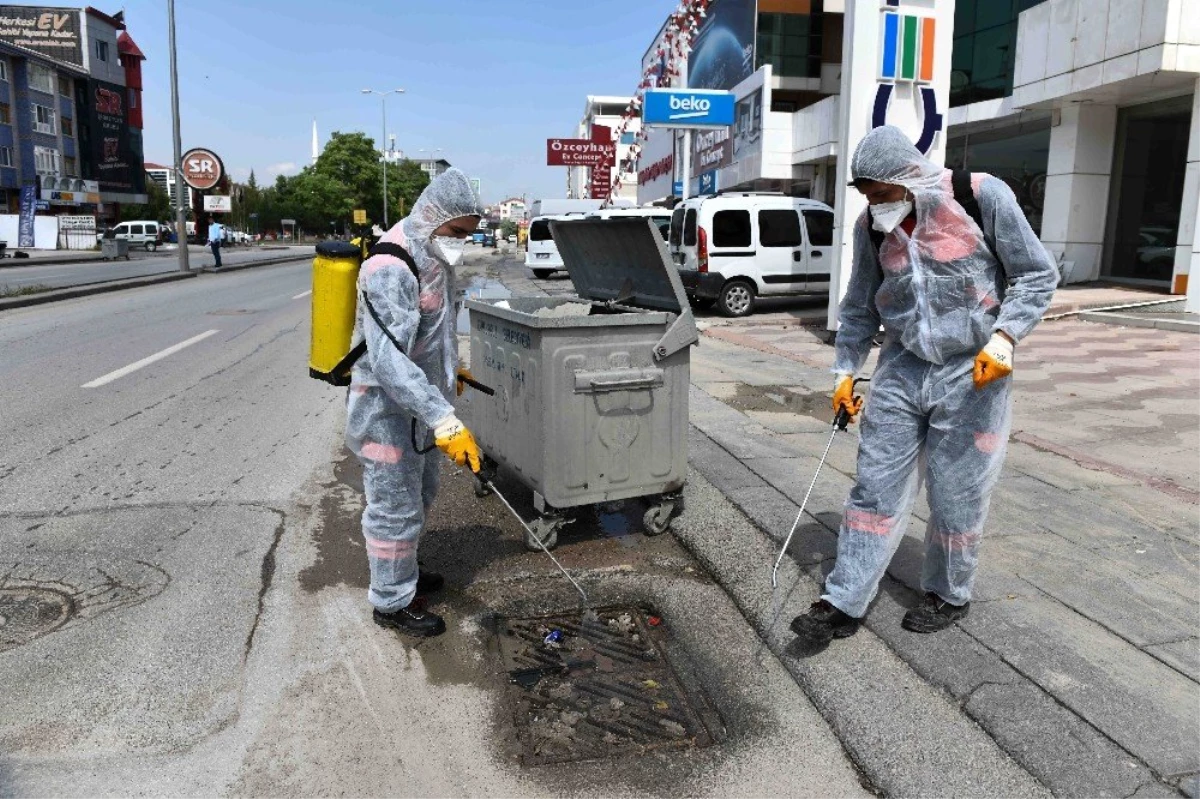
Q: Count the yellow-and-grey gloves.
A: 4